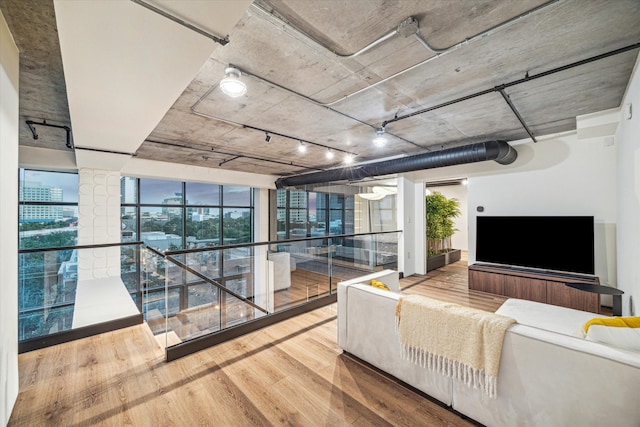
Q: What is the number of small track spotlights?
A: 4